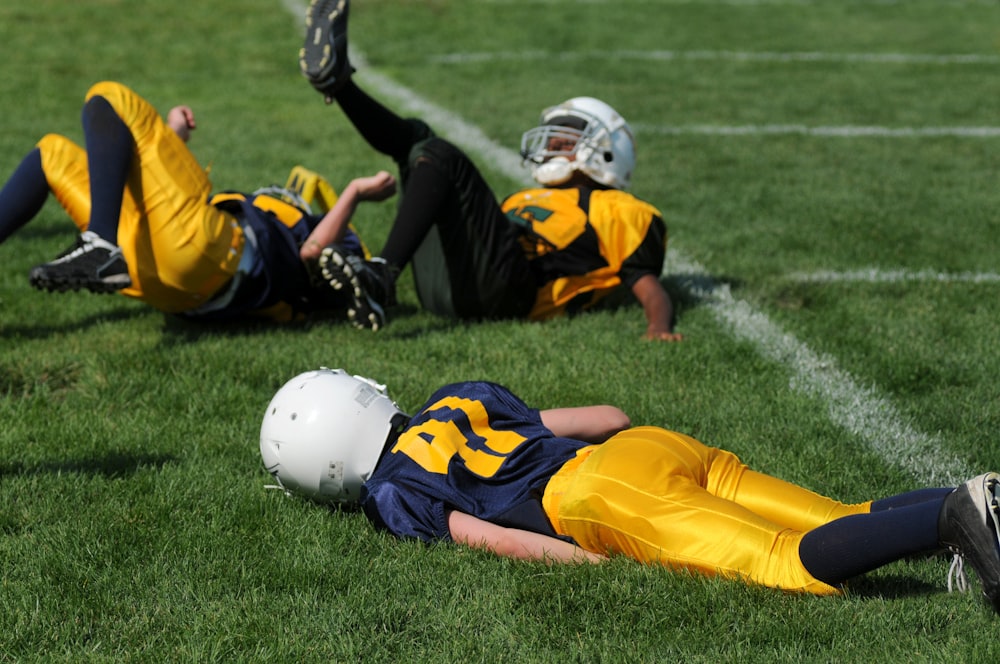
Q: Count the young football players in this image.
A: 3